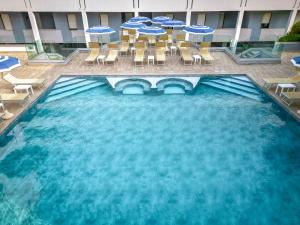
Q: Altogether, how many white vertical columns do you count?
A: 6